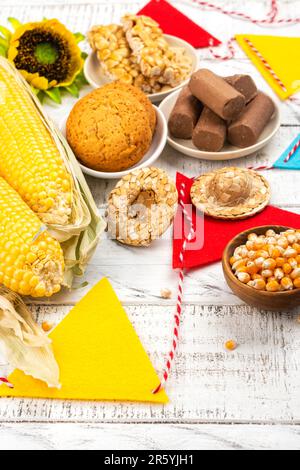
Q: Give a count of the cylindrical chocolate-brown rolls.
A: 5